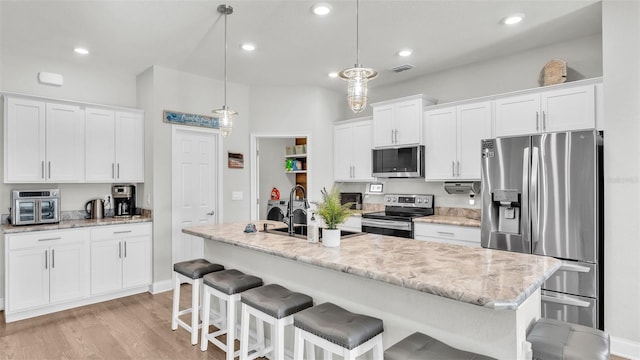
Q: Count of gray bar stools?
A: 6